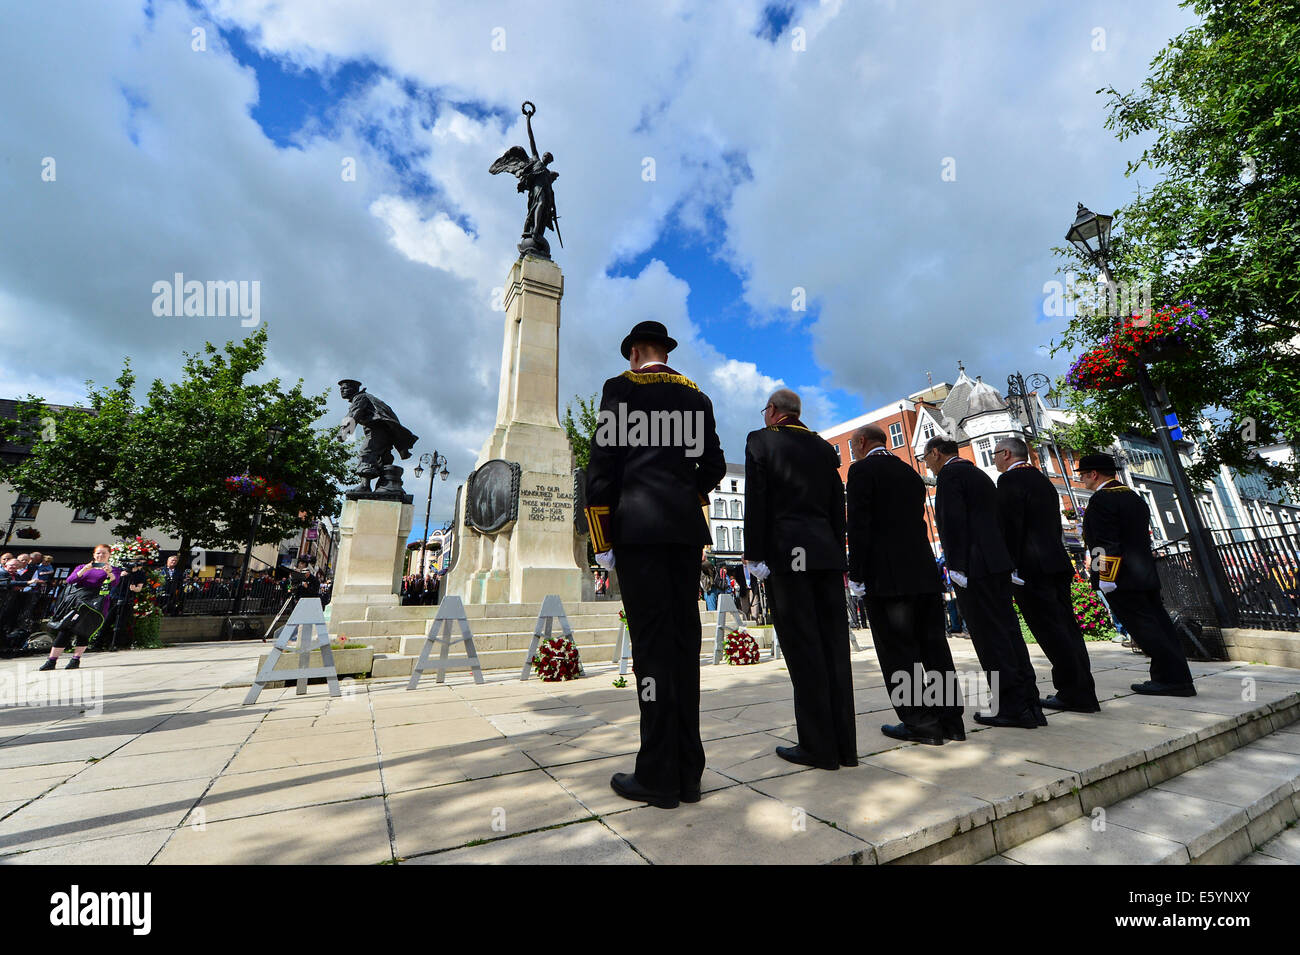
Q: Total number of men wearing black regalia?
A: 6